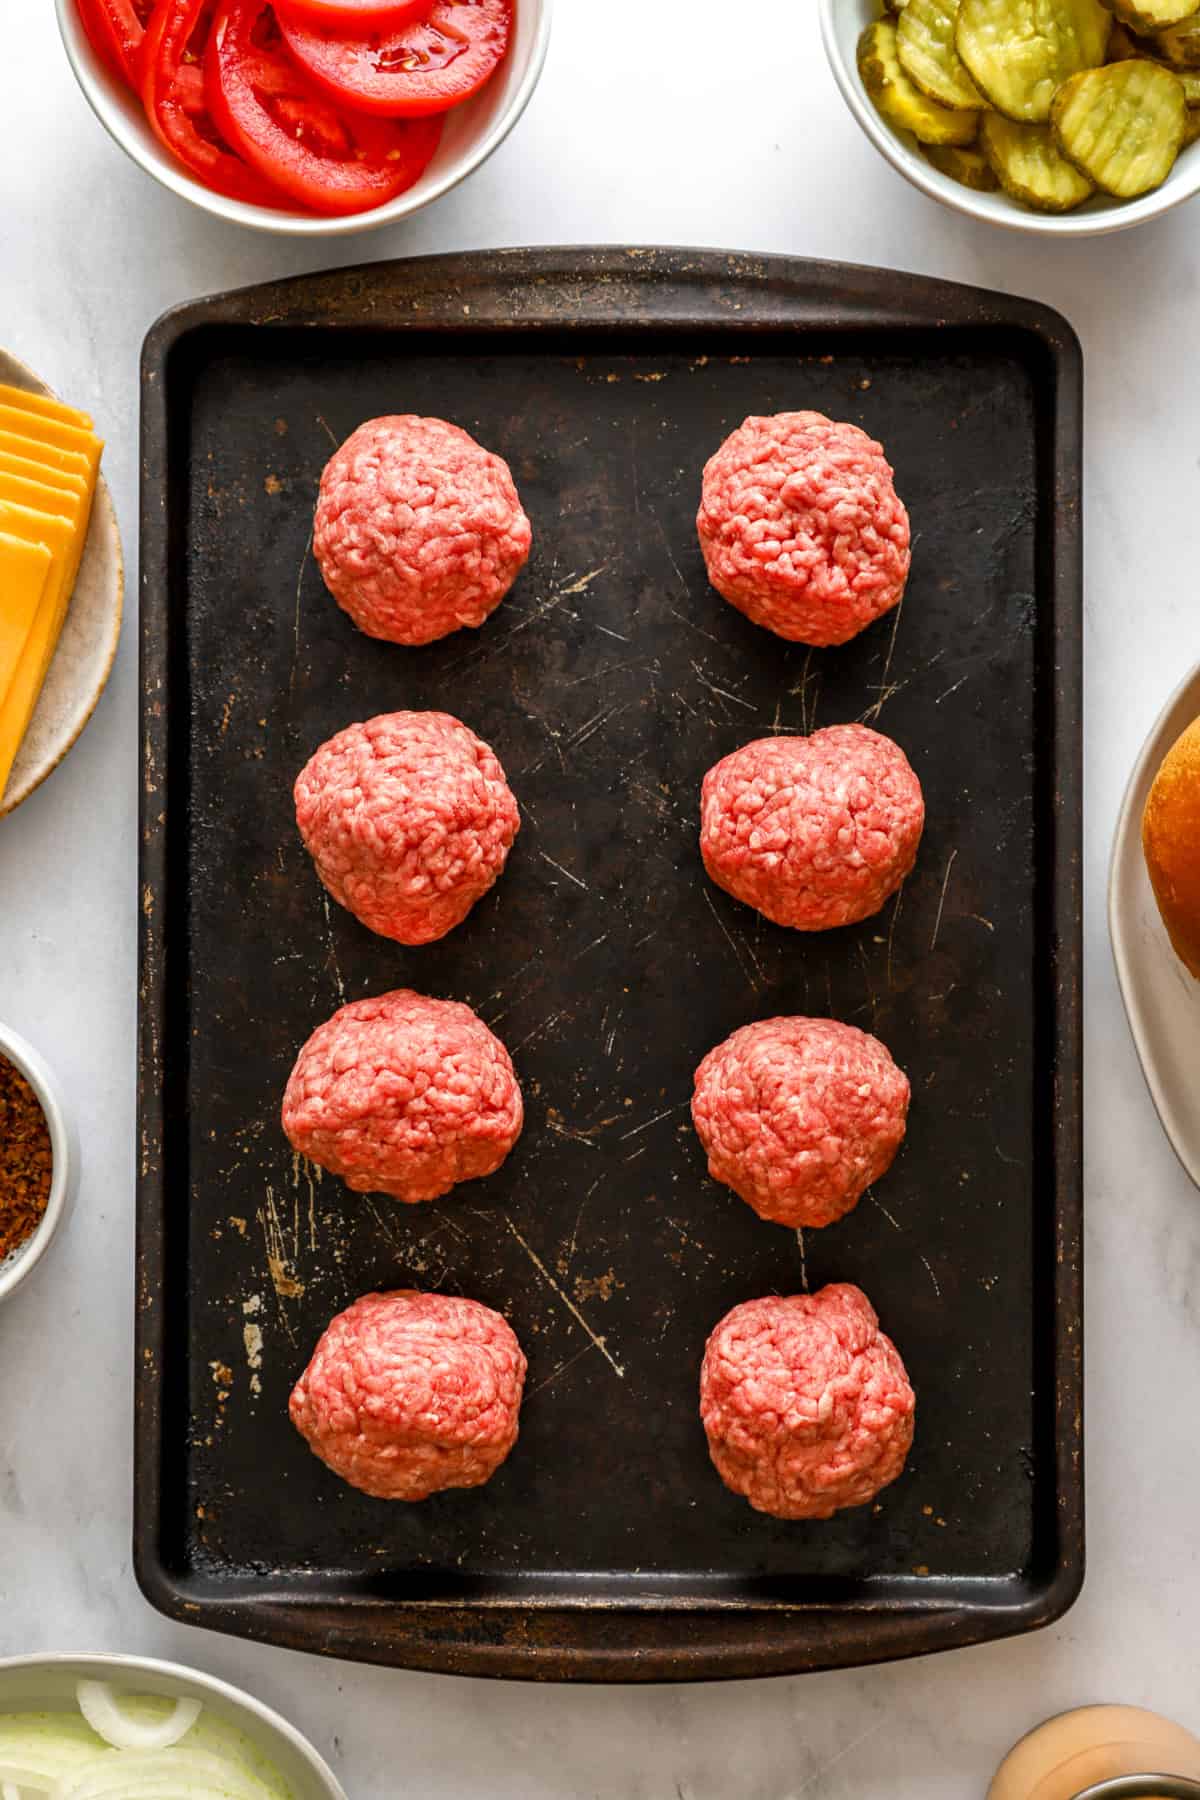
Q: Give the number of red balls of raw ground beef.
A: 8